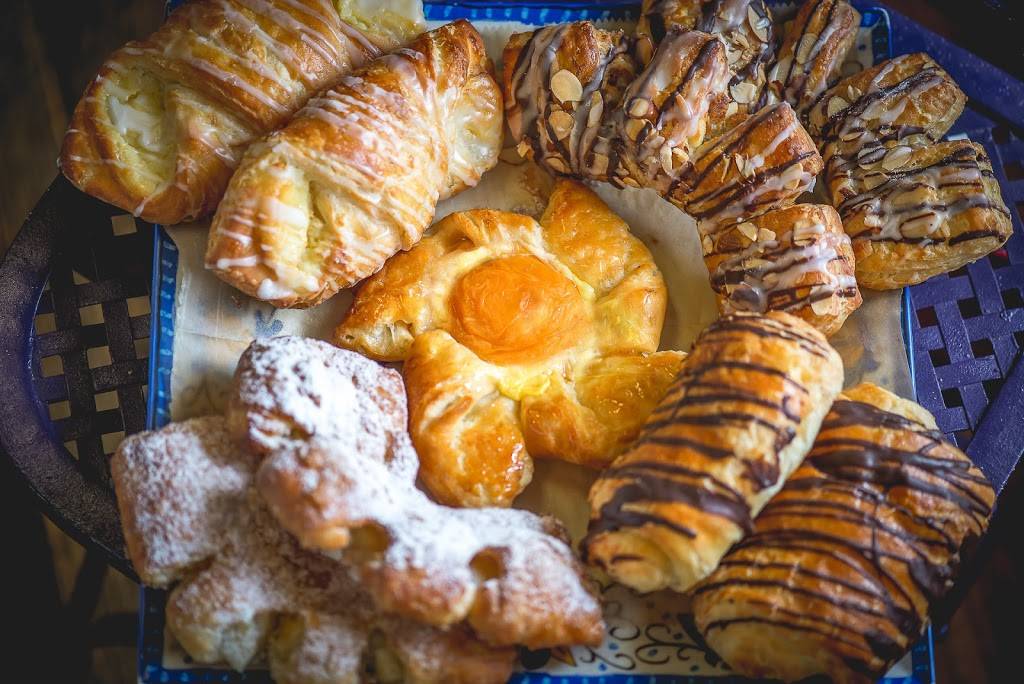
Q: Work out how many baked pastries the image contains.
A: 9